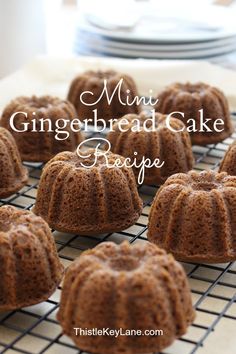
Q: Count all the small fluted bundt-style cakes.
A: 10